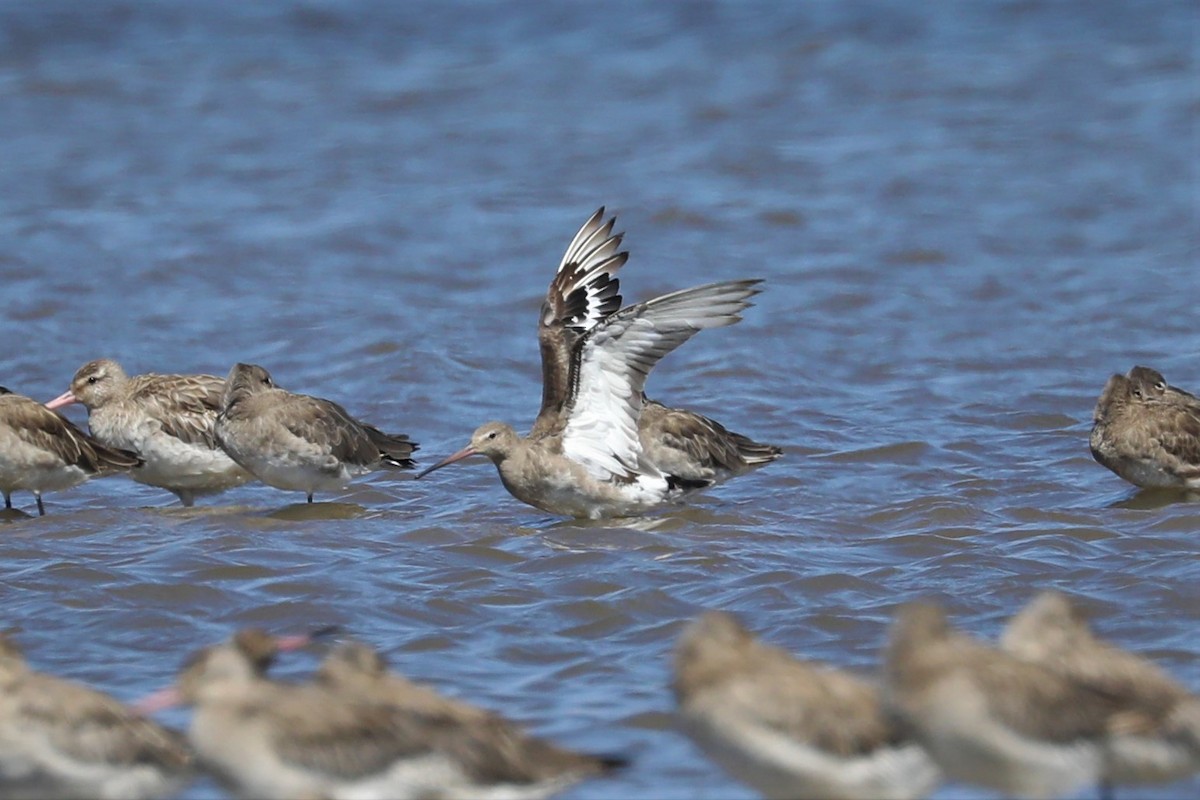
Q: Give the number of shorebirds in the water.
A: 14